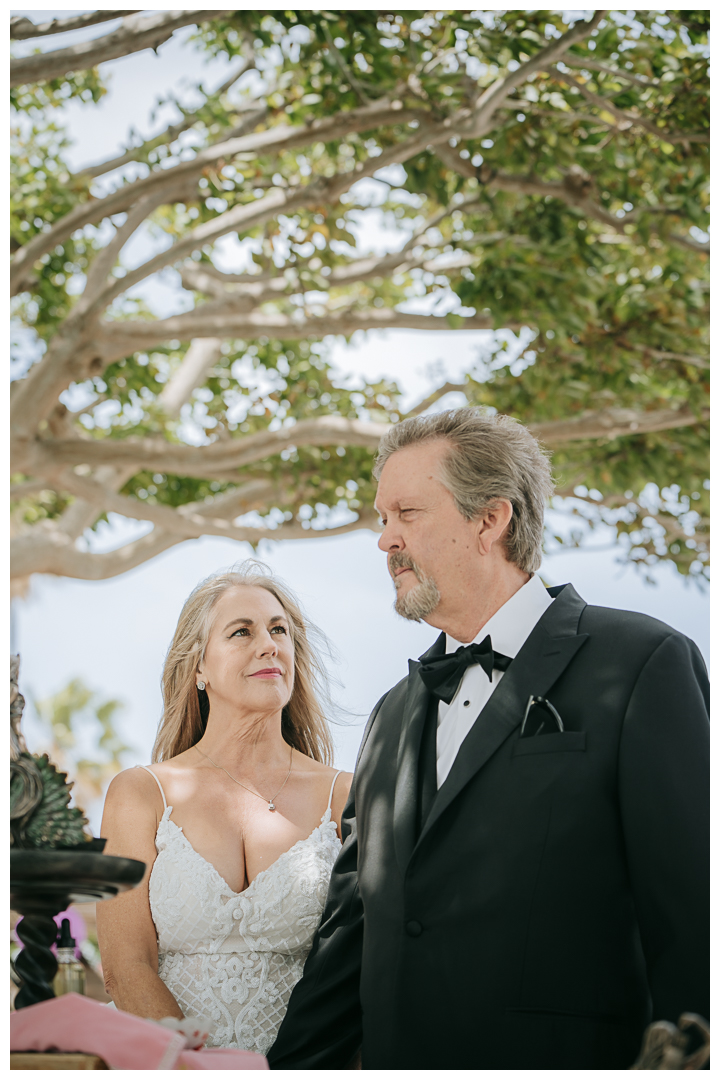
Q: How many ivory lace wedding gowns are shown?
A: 1